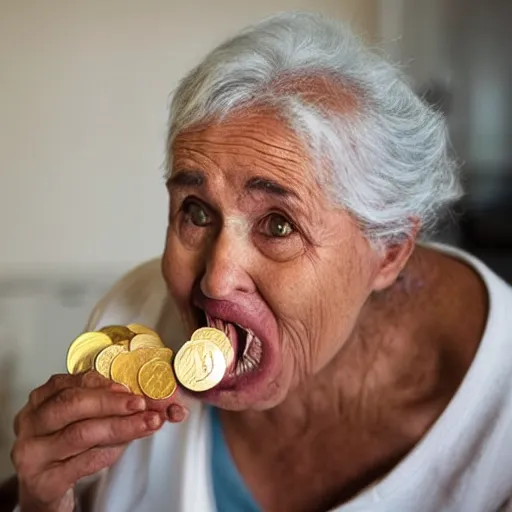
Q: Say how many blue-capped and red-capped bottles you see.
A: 0